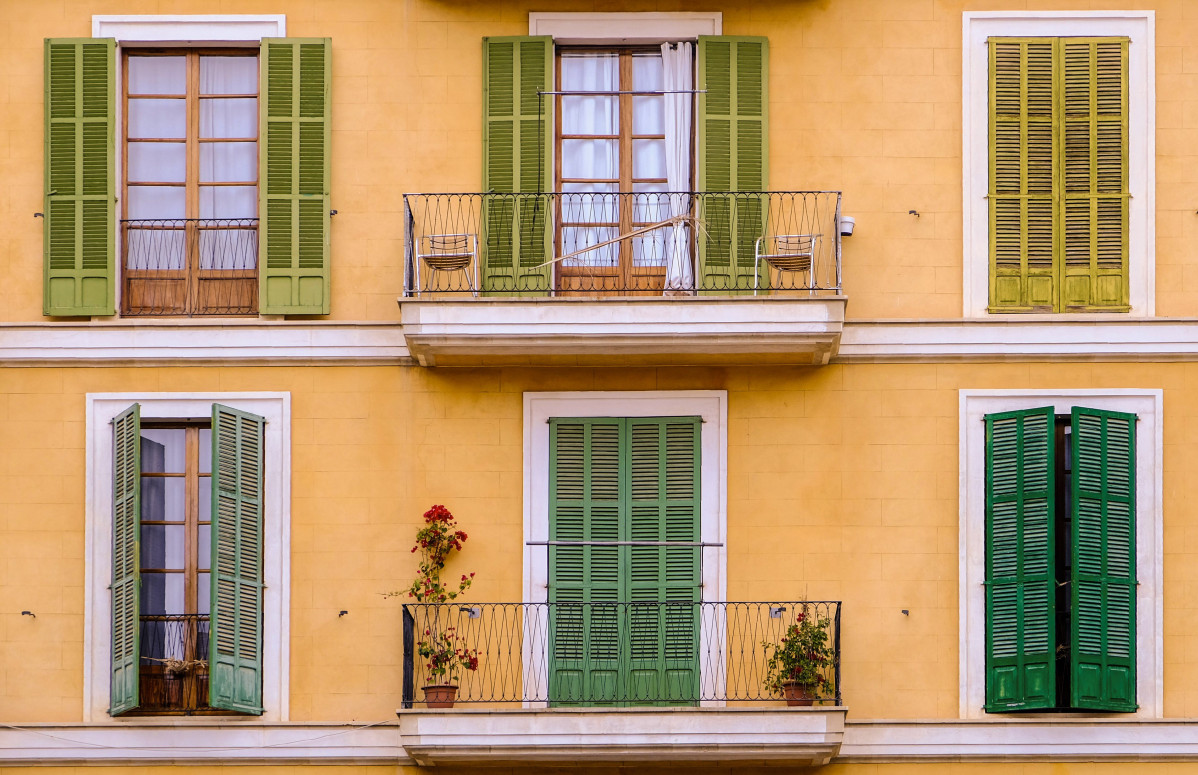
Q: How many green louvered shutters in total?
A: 12